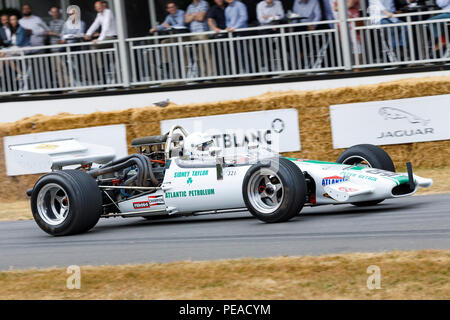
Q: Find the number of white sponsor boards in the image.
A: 3